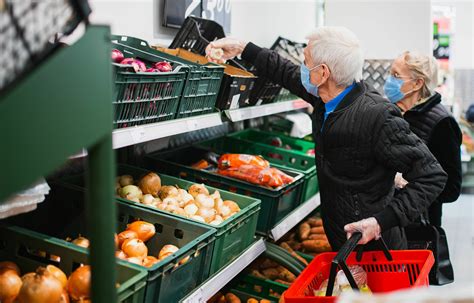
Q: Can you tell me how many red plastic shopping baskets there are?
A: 1